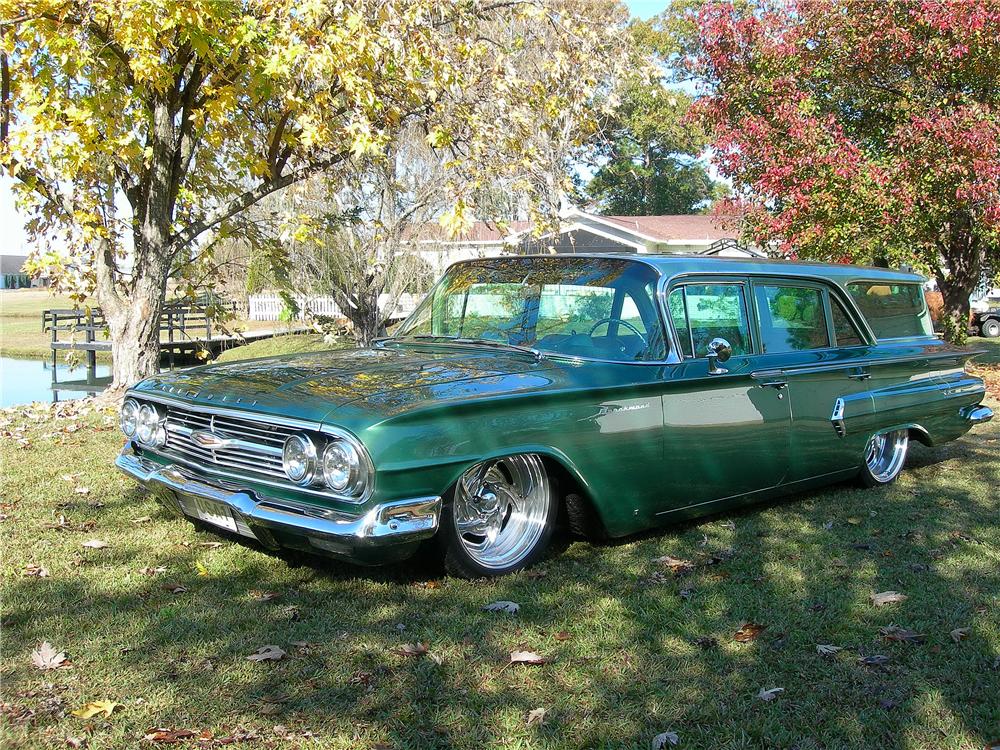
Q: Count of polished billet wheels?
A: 2